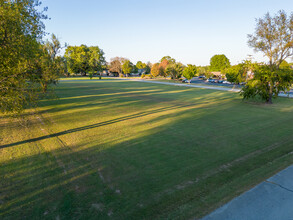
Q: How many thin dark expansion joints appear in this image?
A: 1